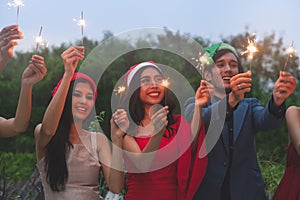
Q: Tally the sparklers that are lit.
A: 8